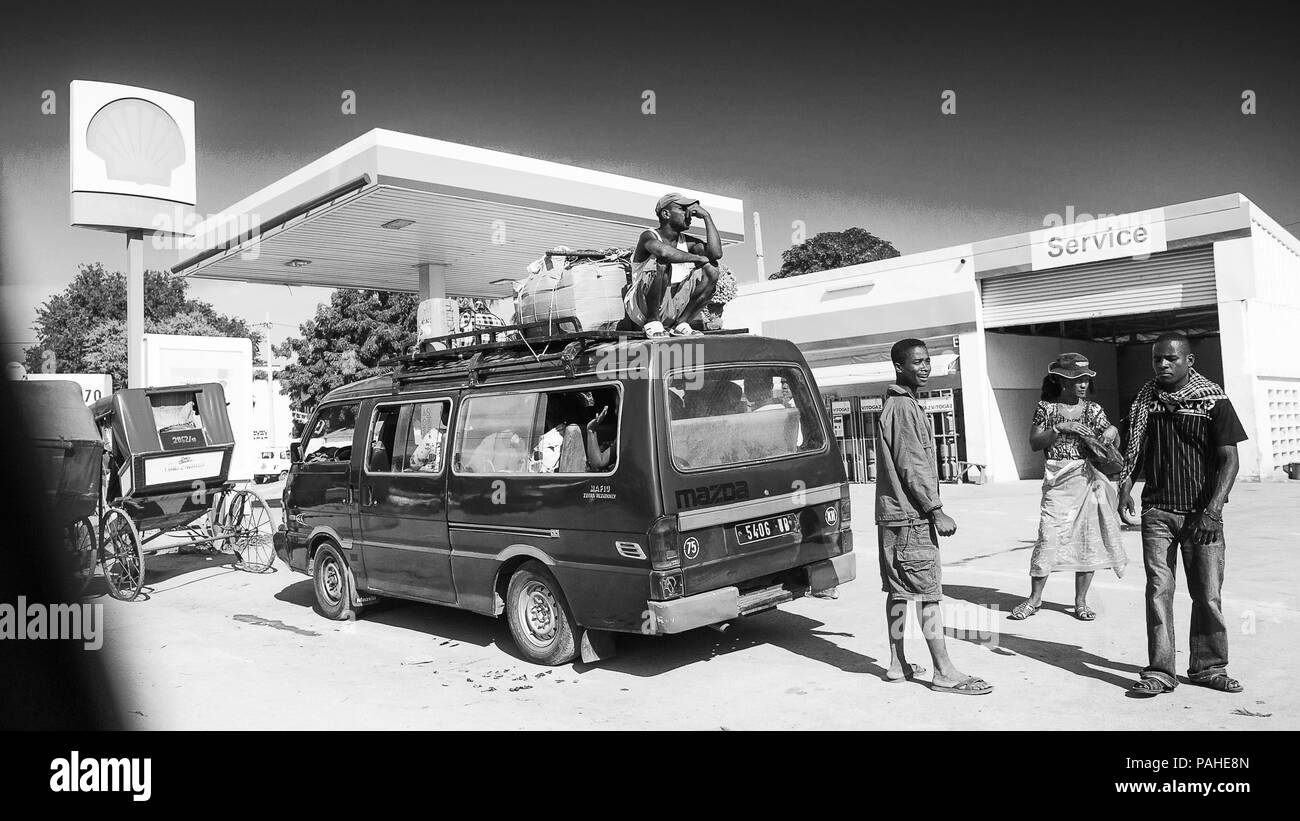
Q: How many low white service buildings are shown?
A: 1